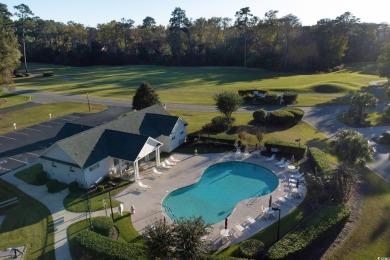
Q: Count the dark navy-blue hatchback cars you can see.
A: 0